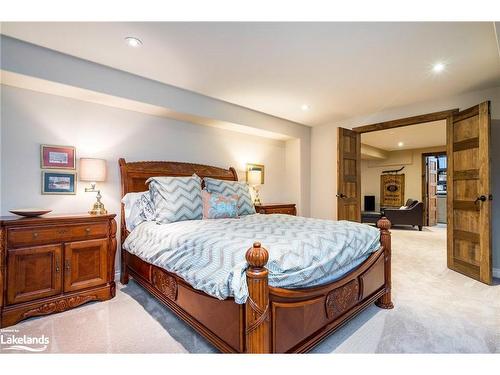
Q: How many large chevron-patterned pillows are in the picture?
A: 2